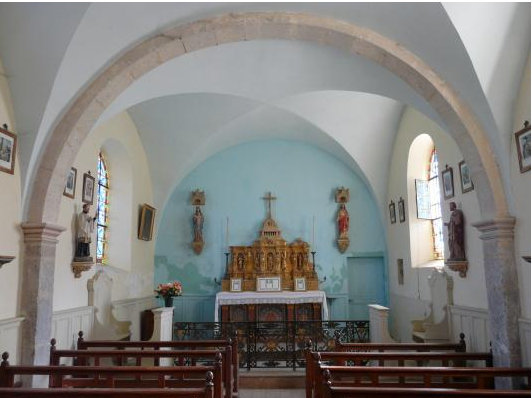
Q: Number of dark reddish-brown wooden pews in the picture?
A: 8